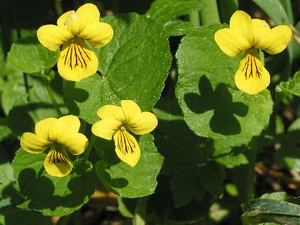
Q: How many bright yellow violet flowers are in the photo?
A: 4